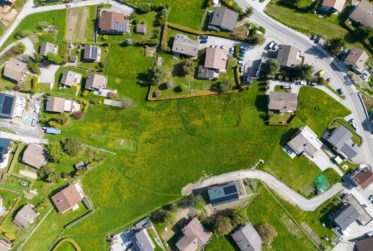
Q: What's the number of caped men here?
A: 0